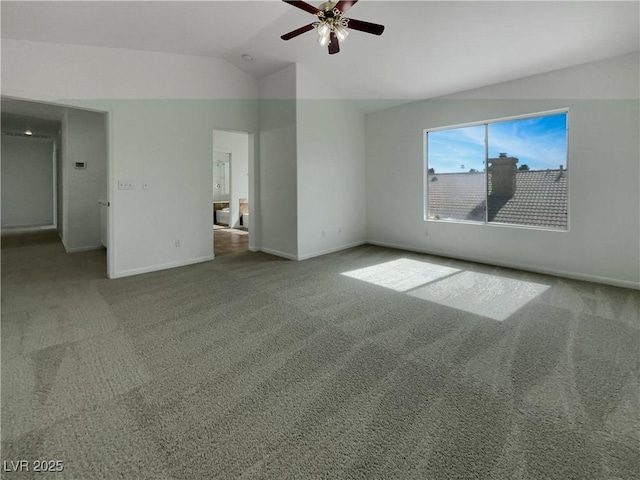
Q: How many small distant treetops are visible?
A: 3